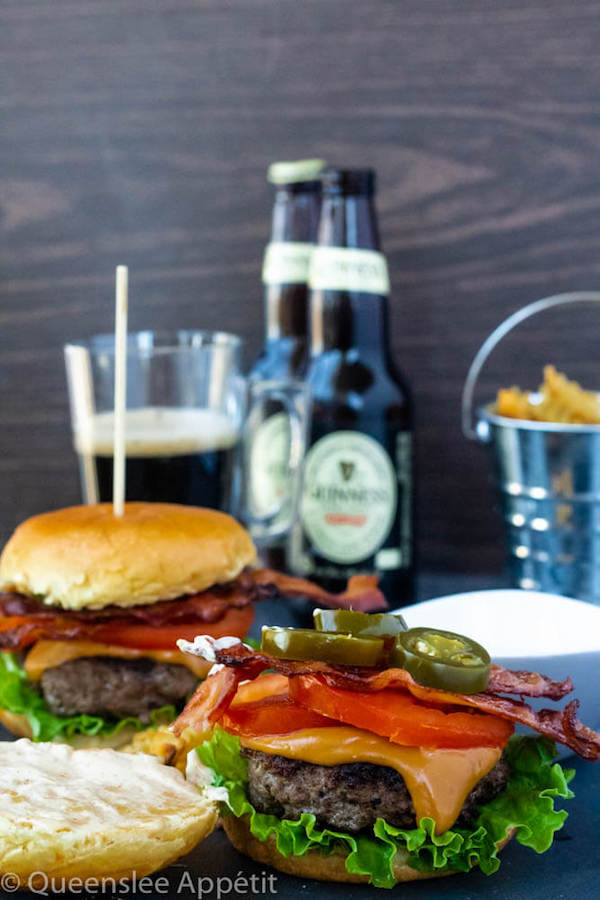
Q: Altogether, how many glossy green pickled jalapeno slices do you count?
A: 3